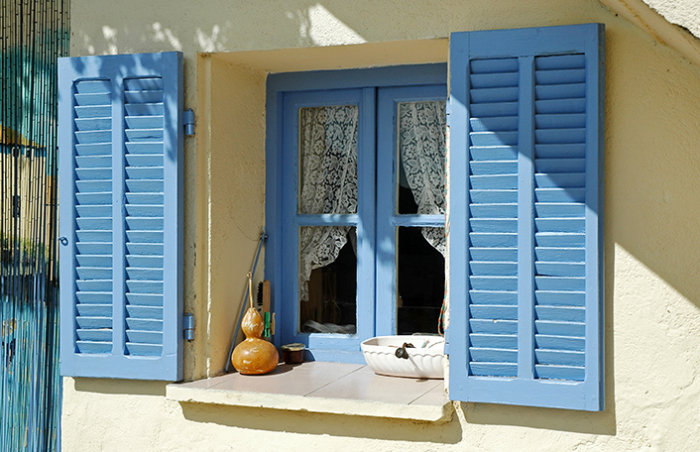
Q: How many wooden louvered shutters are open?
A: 2